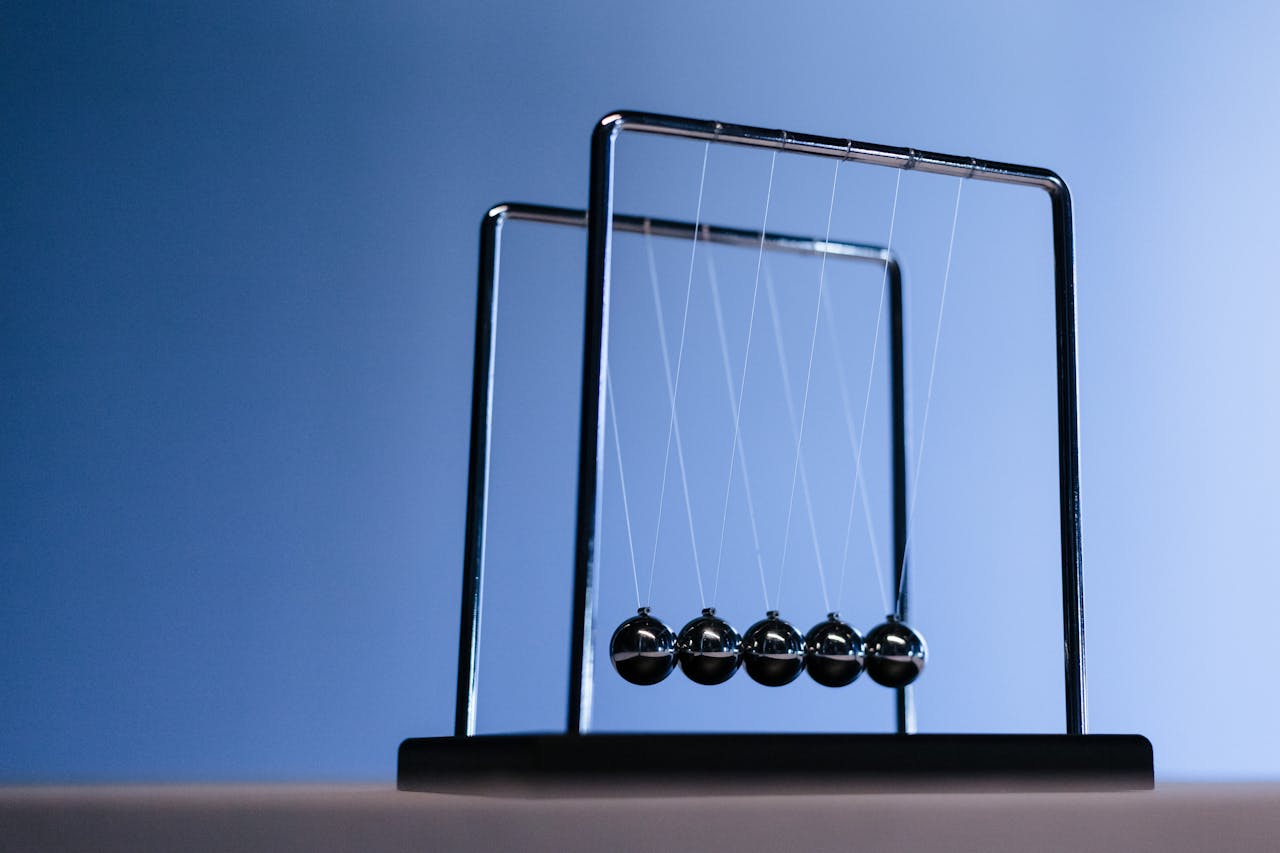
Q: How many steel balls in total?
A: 5